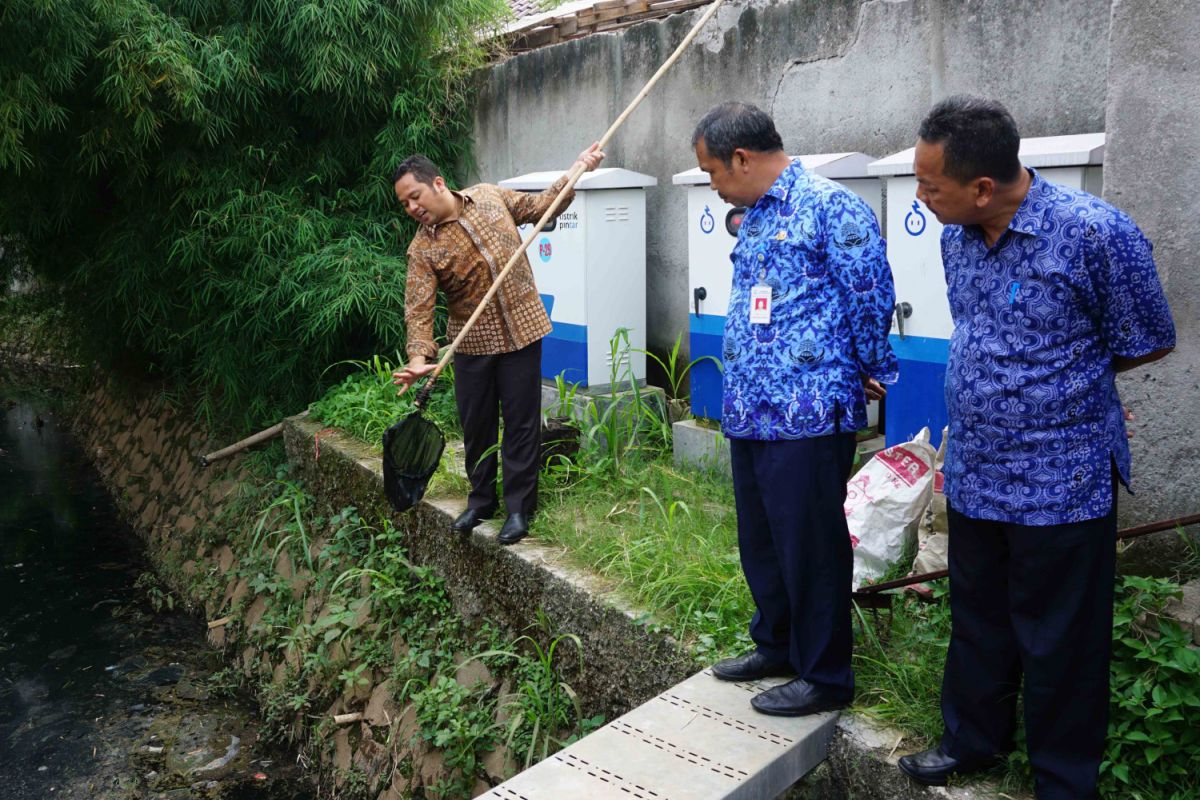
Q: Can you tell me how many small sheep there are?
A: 0